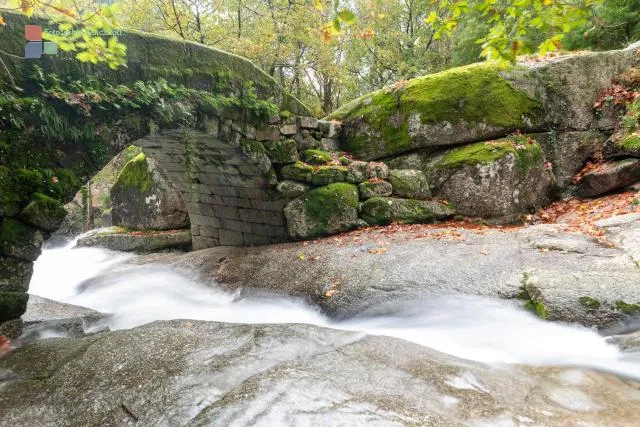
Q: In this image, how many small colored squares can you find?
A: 3